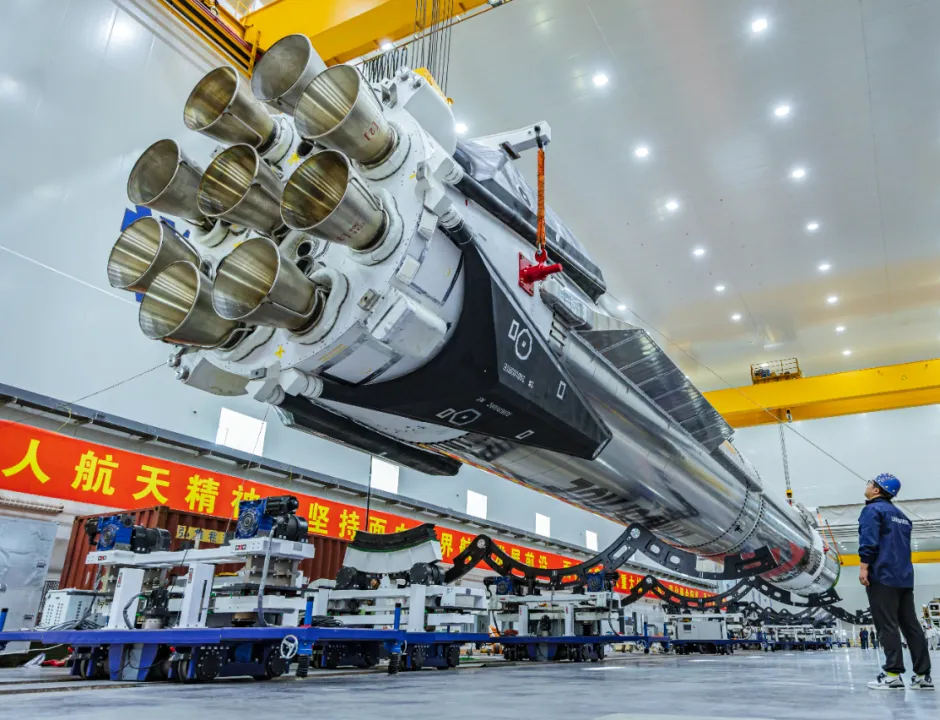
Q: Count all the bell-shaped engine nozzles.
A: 9